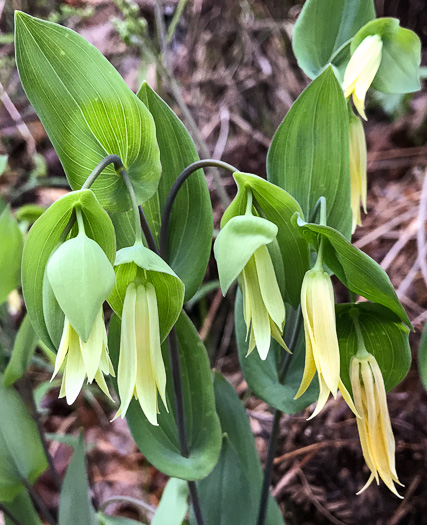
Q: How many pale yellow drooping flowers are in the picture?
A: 7